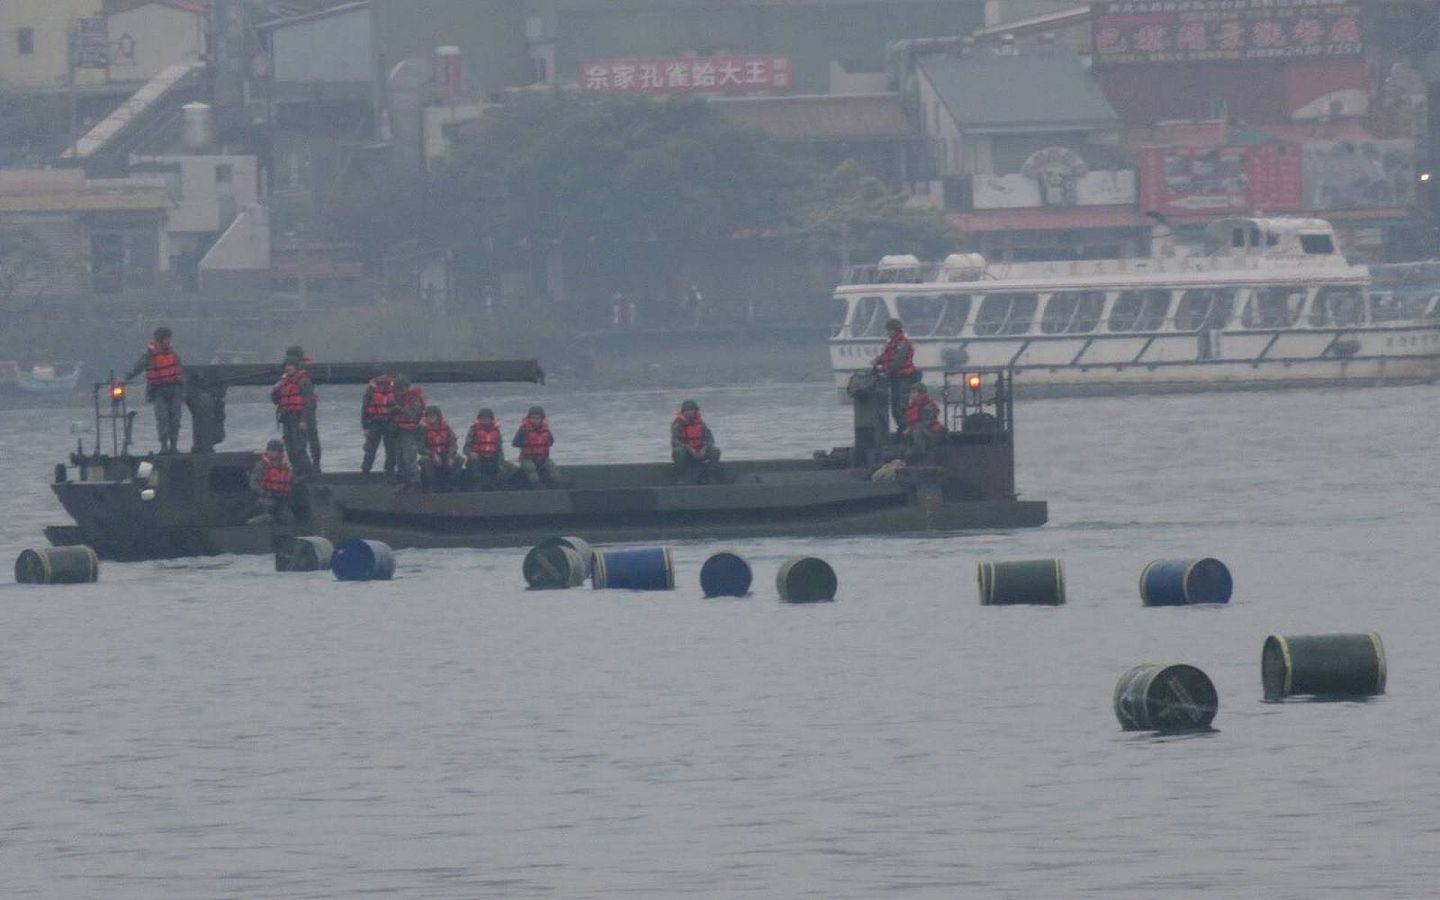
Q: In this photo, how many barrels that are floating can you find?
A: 12